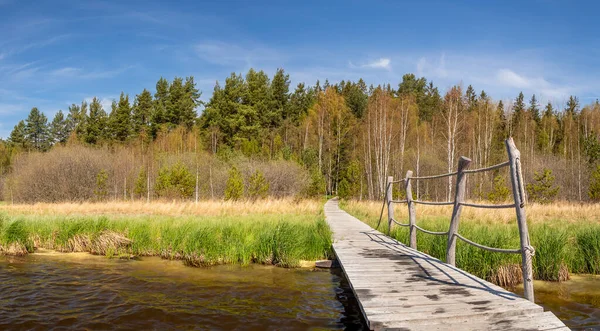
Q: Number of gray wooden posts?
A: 4